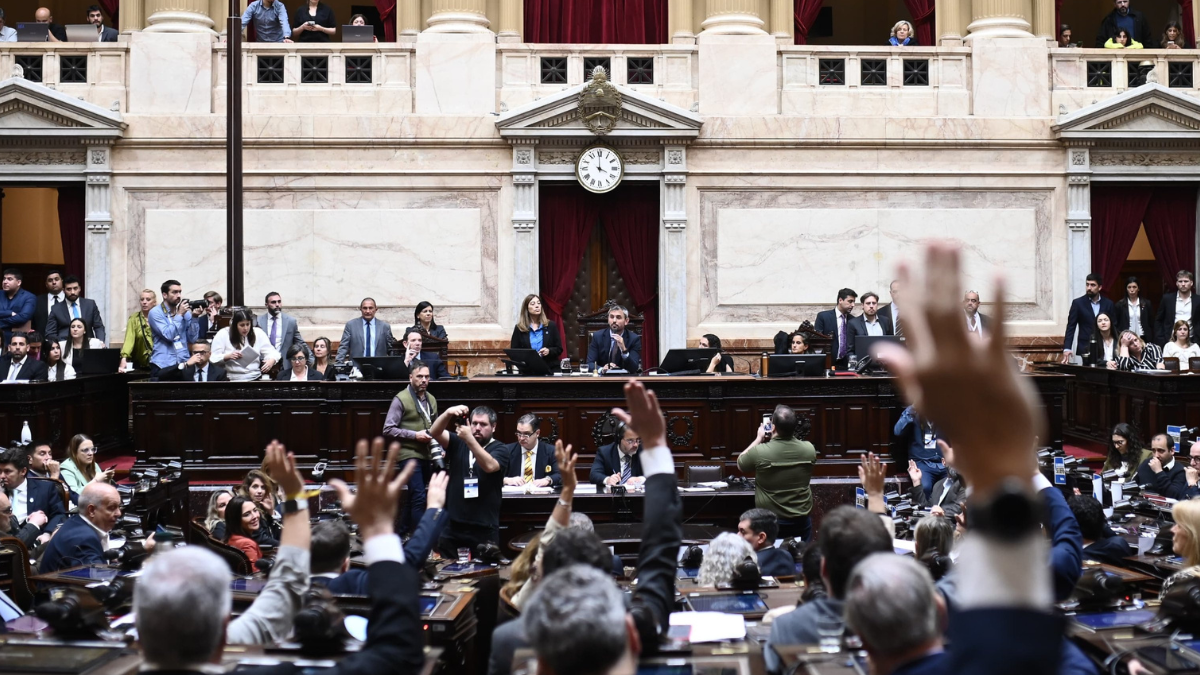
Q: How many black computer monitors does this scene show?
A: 6